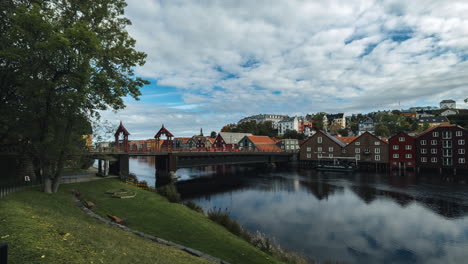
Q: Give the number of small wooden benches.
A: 3